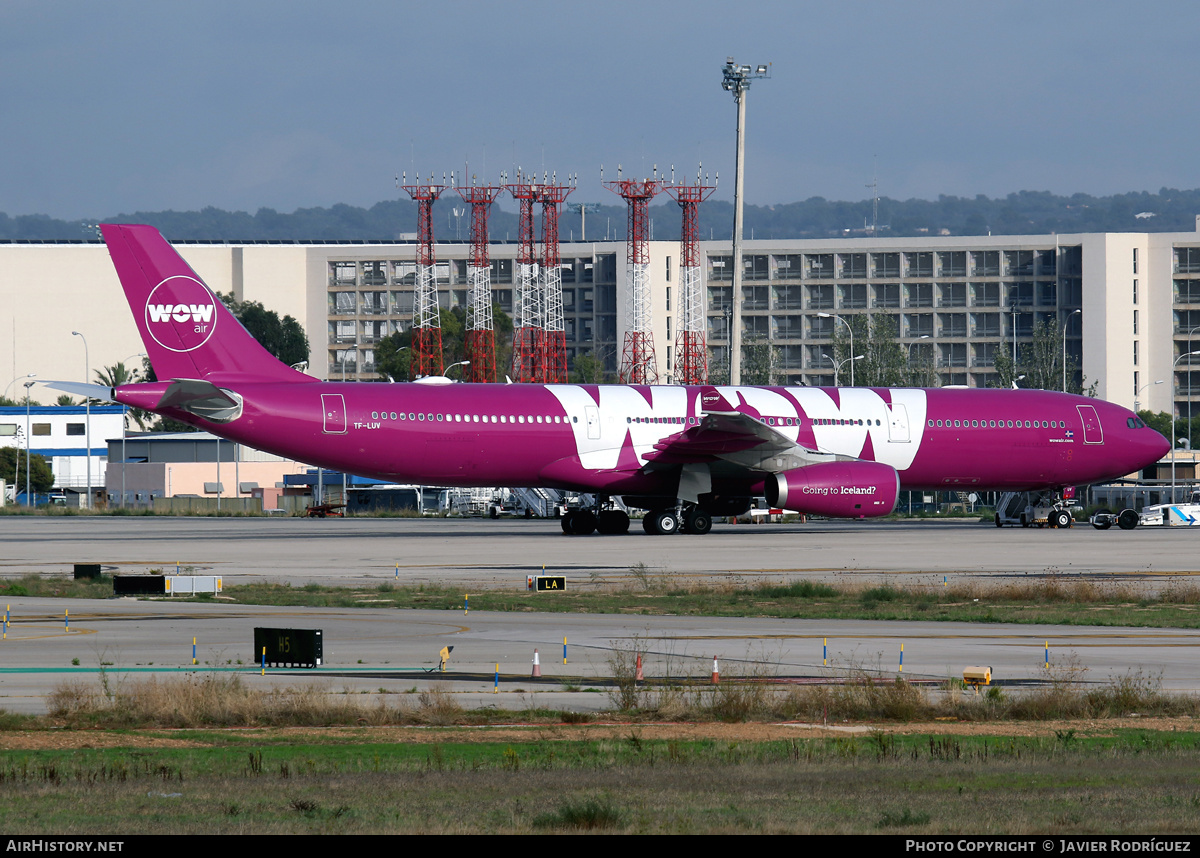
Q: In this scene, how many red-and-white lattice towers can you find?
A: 6